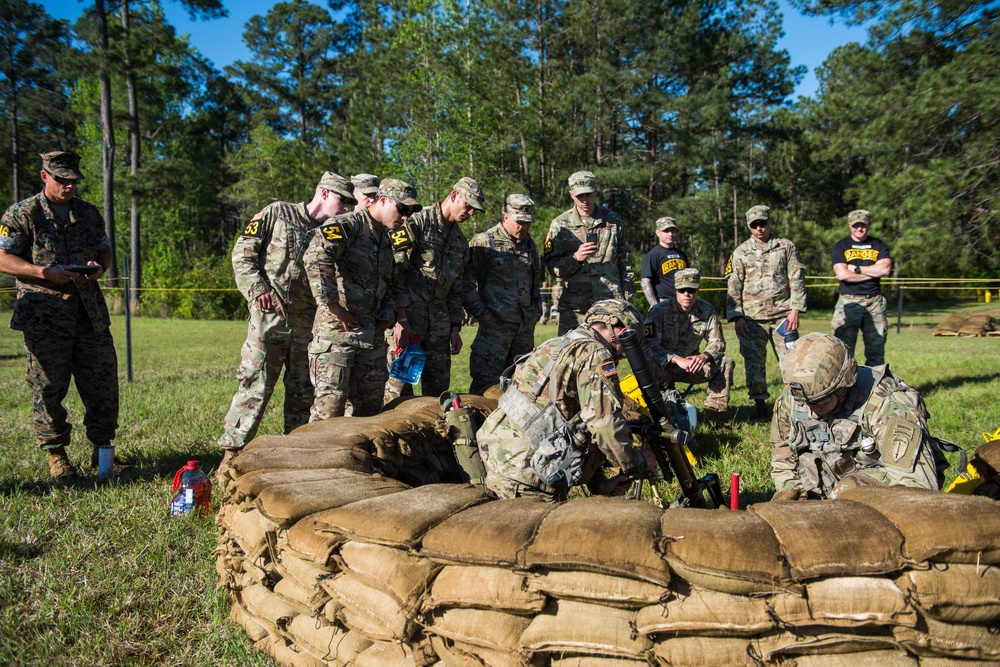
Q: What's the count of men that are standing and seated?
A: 13